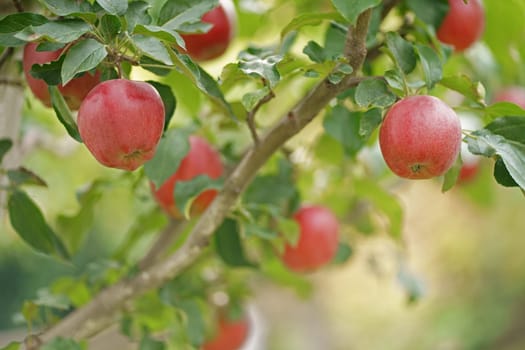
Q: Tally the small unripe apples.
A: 0